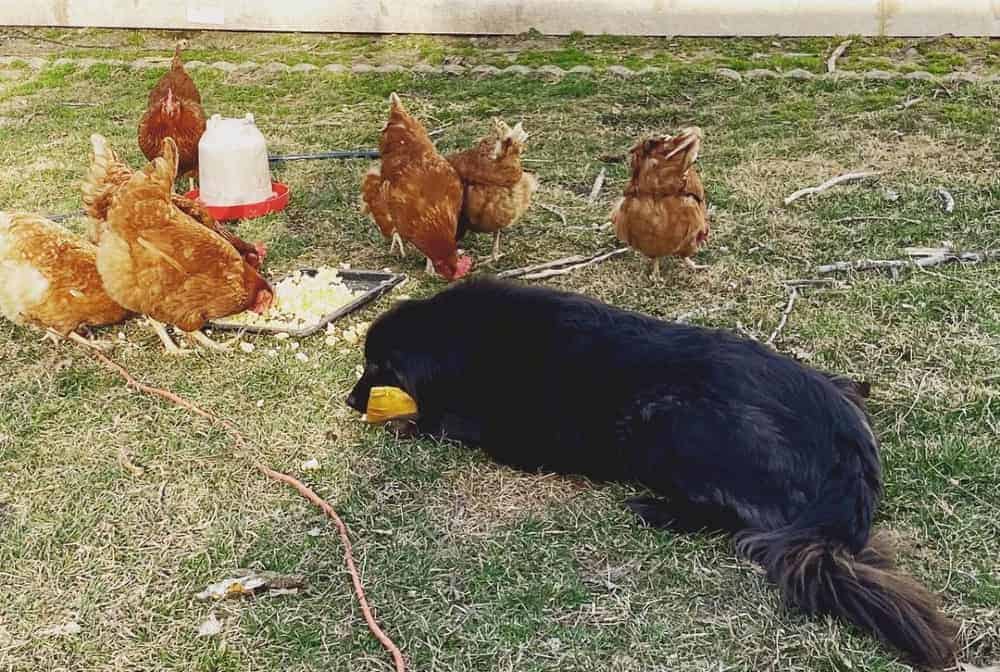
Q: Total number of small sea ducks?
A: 0